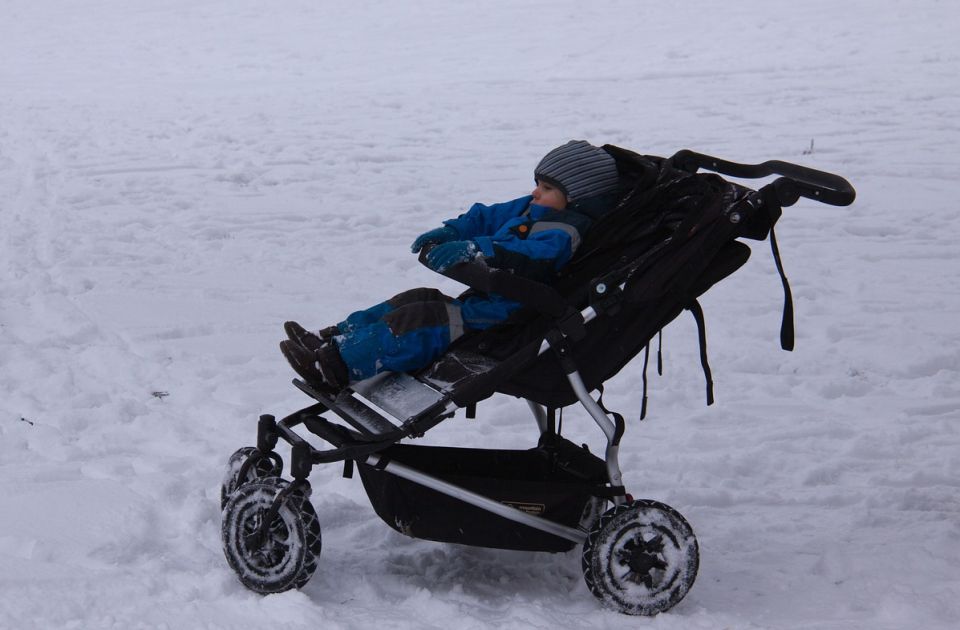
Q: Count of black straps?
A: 4